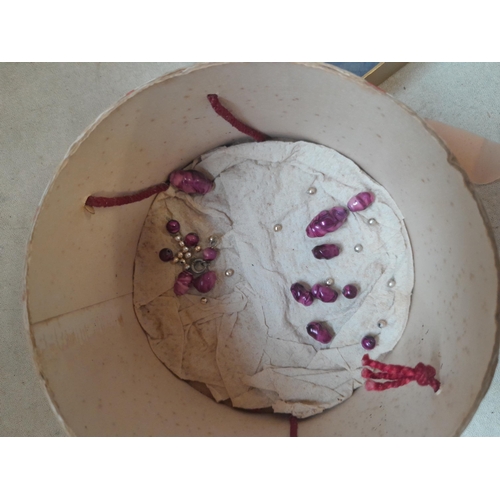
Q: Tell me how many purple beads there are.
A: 15